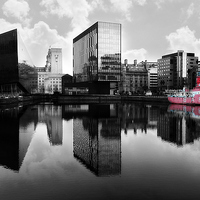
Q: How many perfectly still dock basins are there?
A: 1